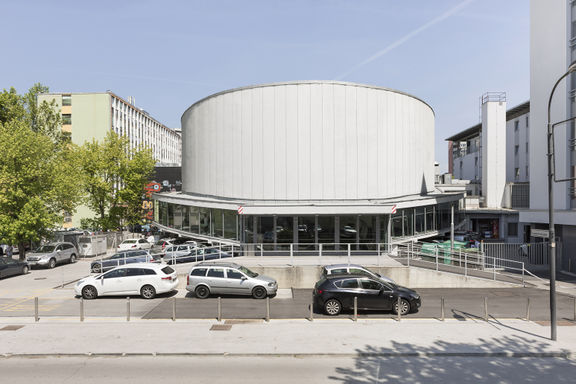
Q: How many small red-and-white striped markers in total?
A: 2